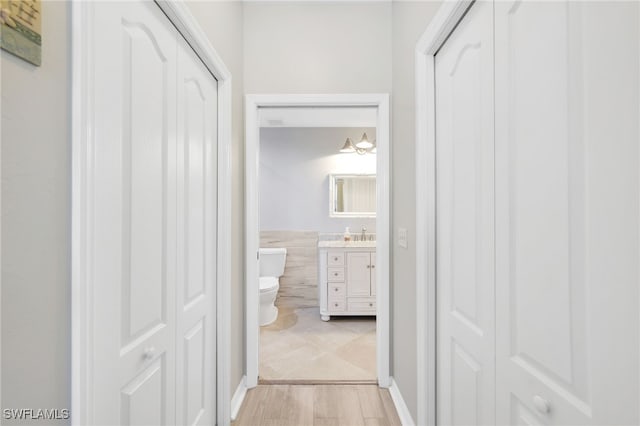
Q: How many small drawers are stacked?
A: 4